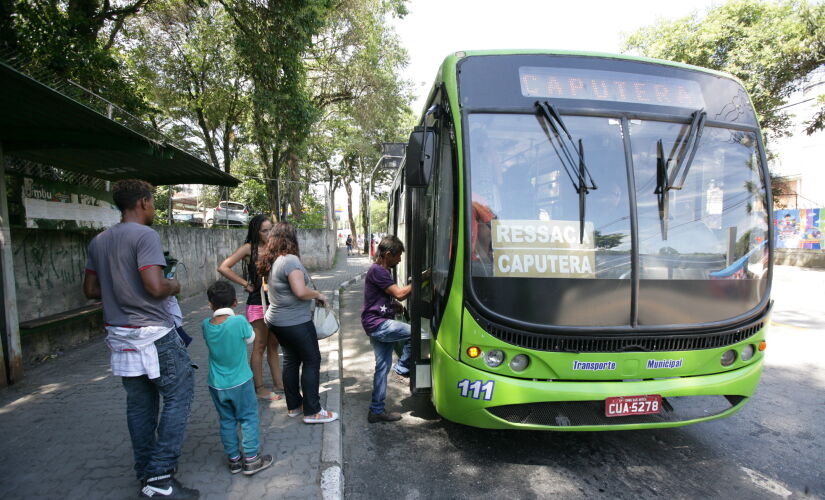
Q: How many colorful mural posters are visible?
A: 2